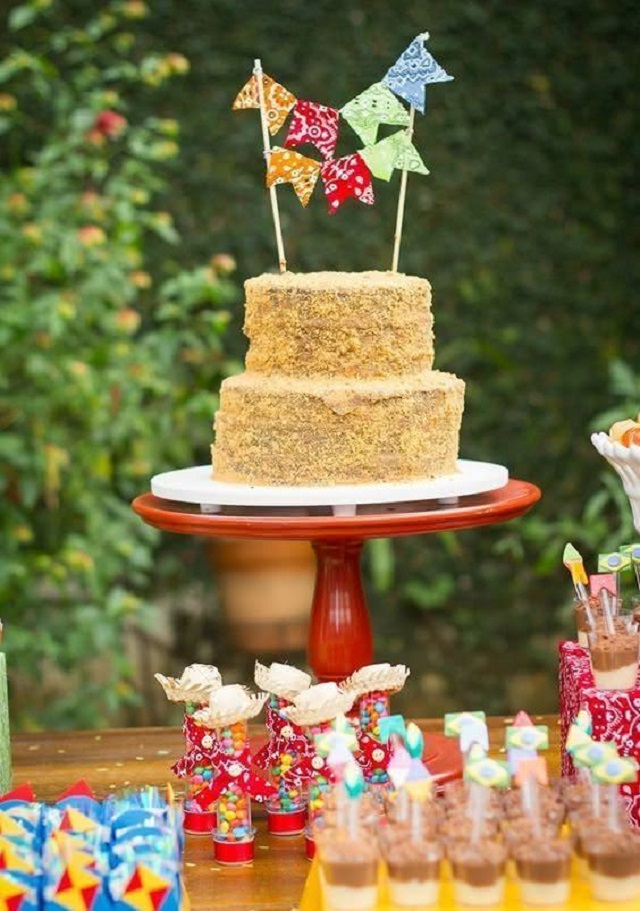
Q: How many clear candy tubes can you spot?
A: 5